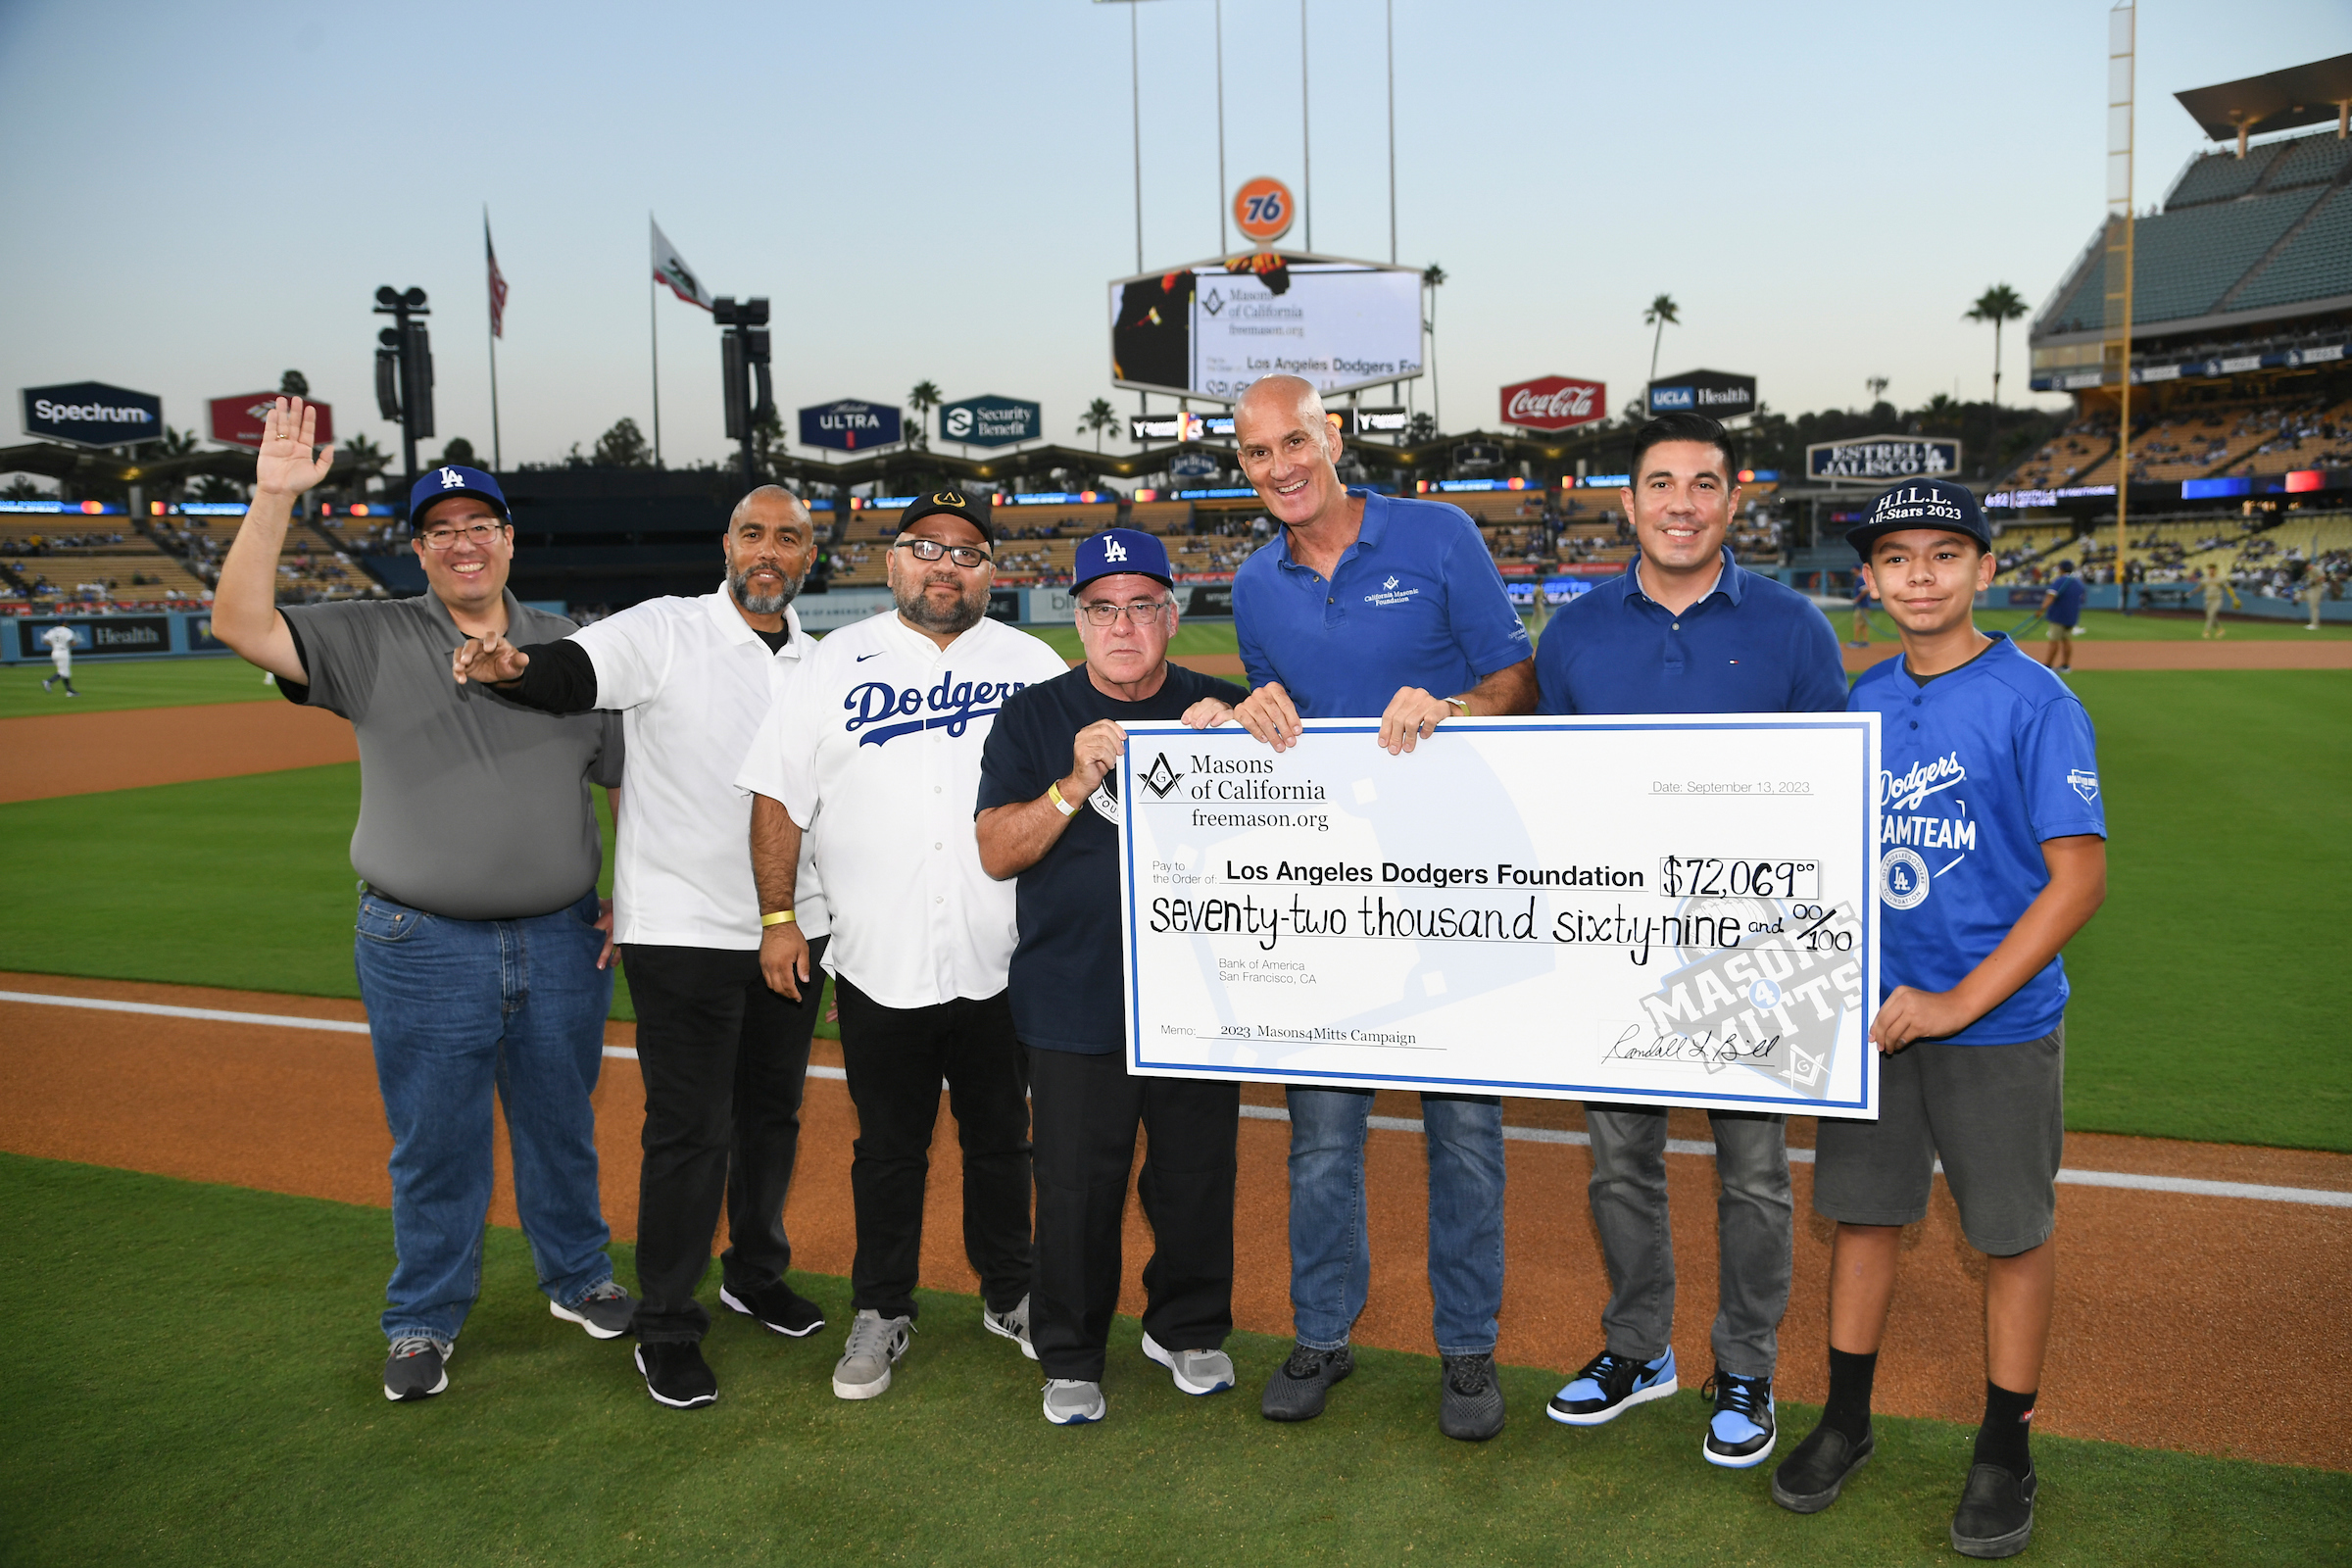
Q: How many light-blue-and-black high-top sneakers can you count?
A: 2